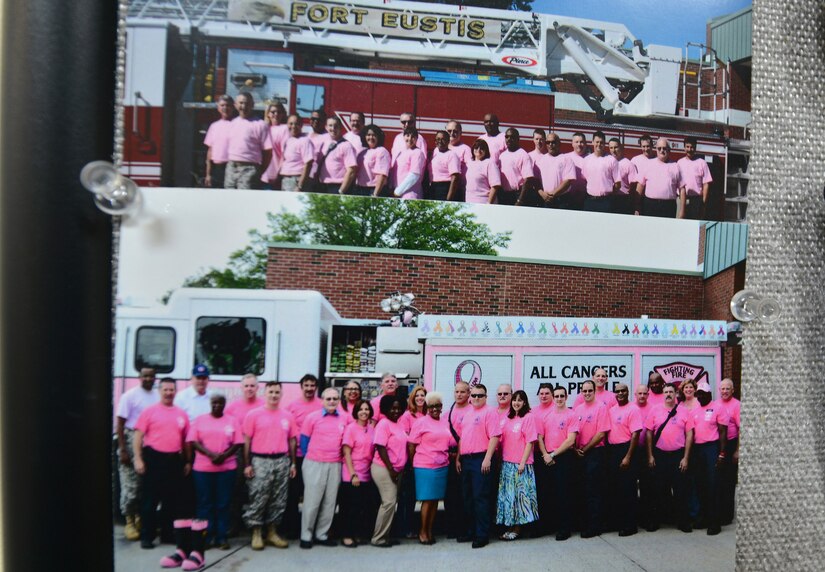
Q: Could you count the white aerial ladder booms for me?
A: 1